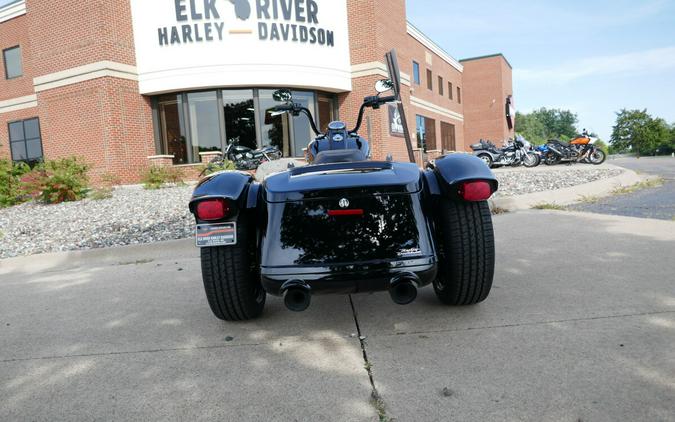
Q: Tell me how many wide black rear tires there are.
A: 2